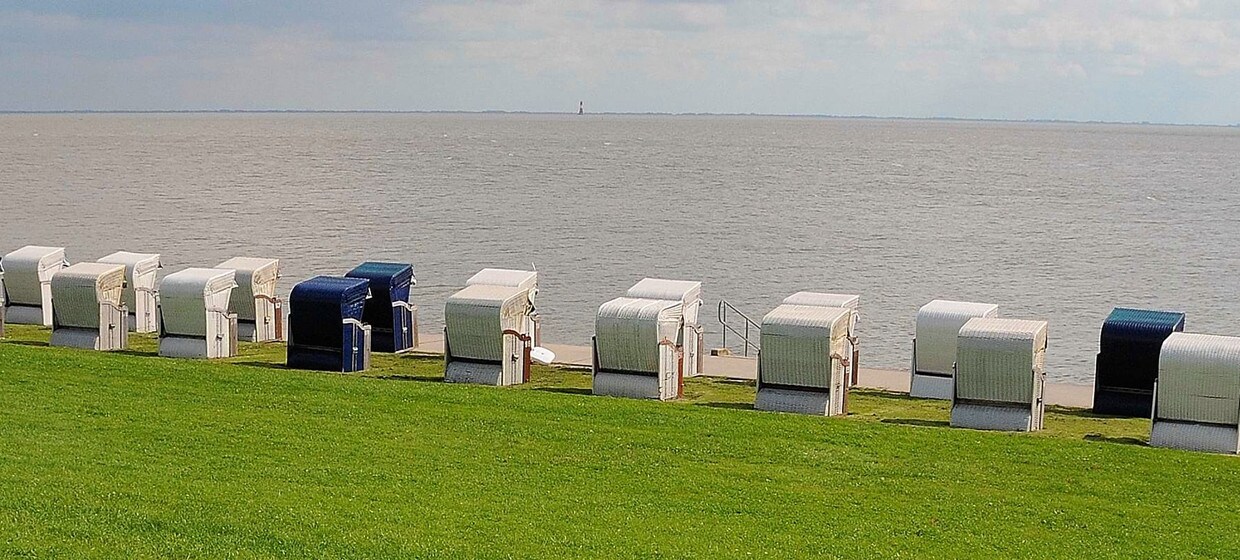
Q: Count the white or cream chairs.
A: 14